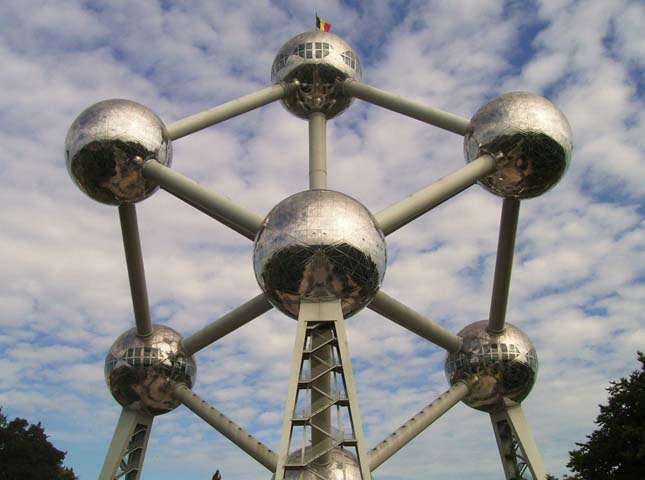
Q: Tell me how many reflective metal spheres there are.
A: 7